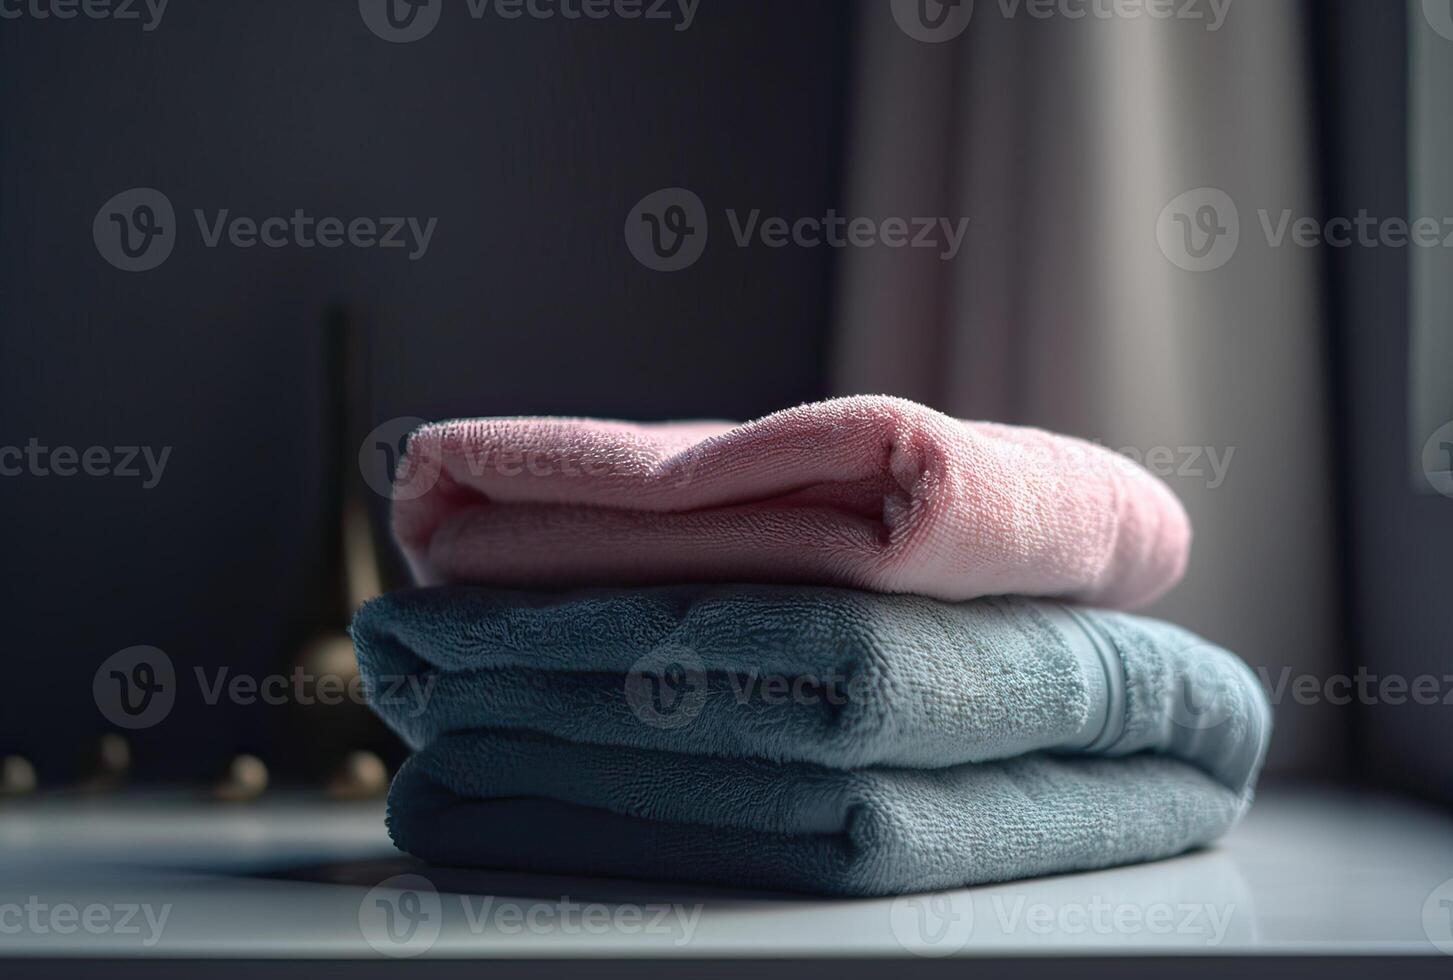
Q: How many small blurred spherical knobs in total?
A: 4